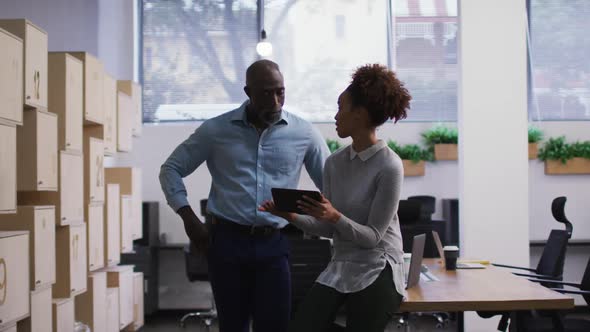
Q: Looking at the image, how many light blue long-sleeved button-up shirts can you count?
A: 1